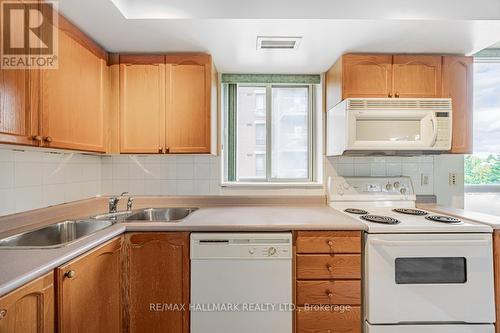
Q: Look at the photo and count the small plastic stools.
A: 0